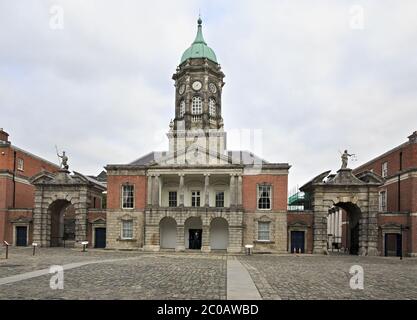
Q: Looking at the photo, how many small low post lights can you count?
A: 4